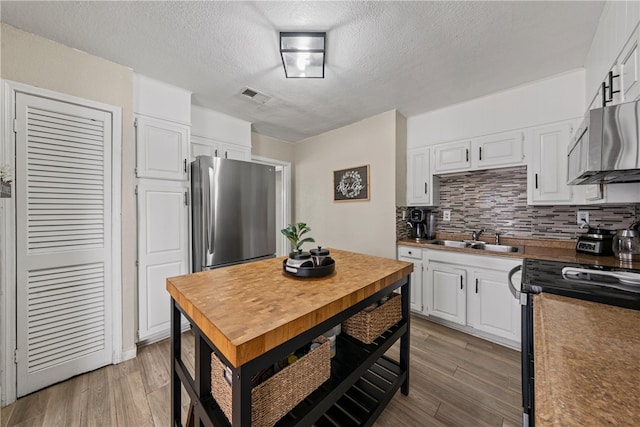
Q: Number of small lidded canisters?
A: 2